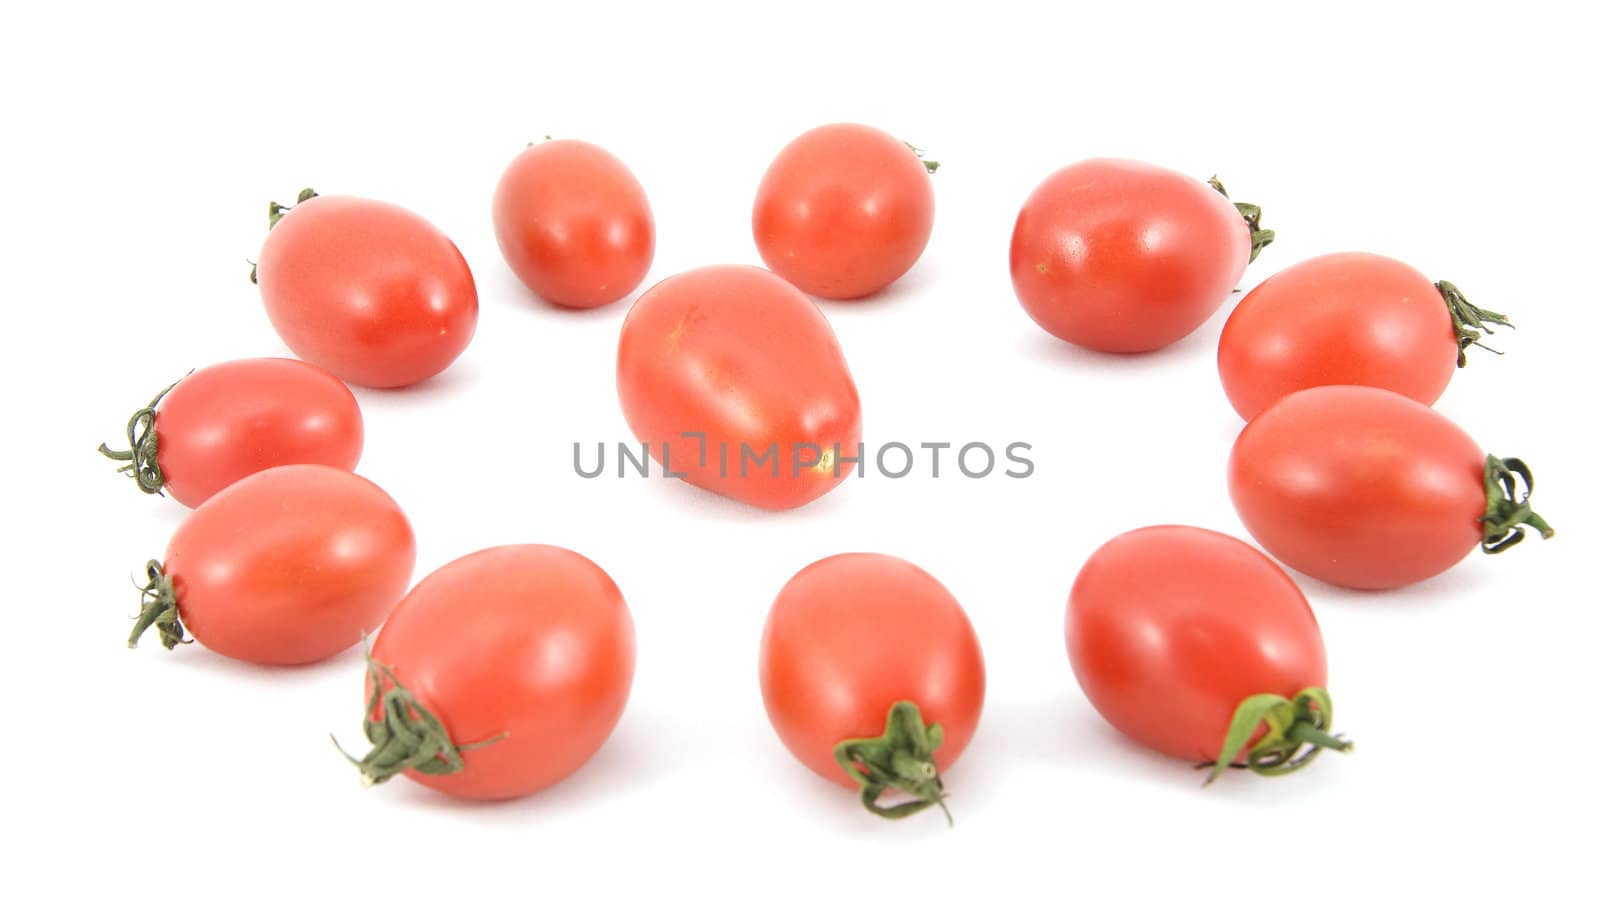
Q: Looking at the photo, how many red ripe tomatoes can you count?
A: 12